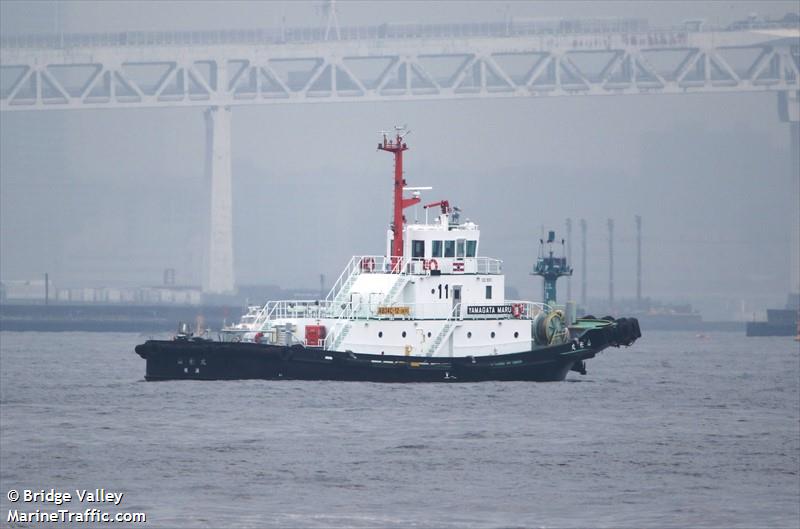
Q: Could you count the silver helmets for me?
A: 0